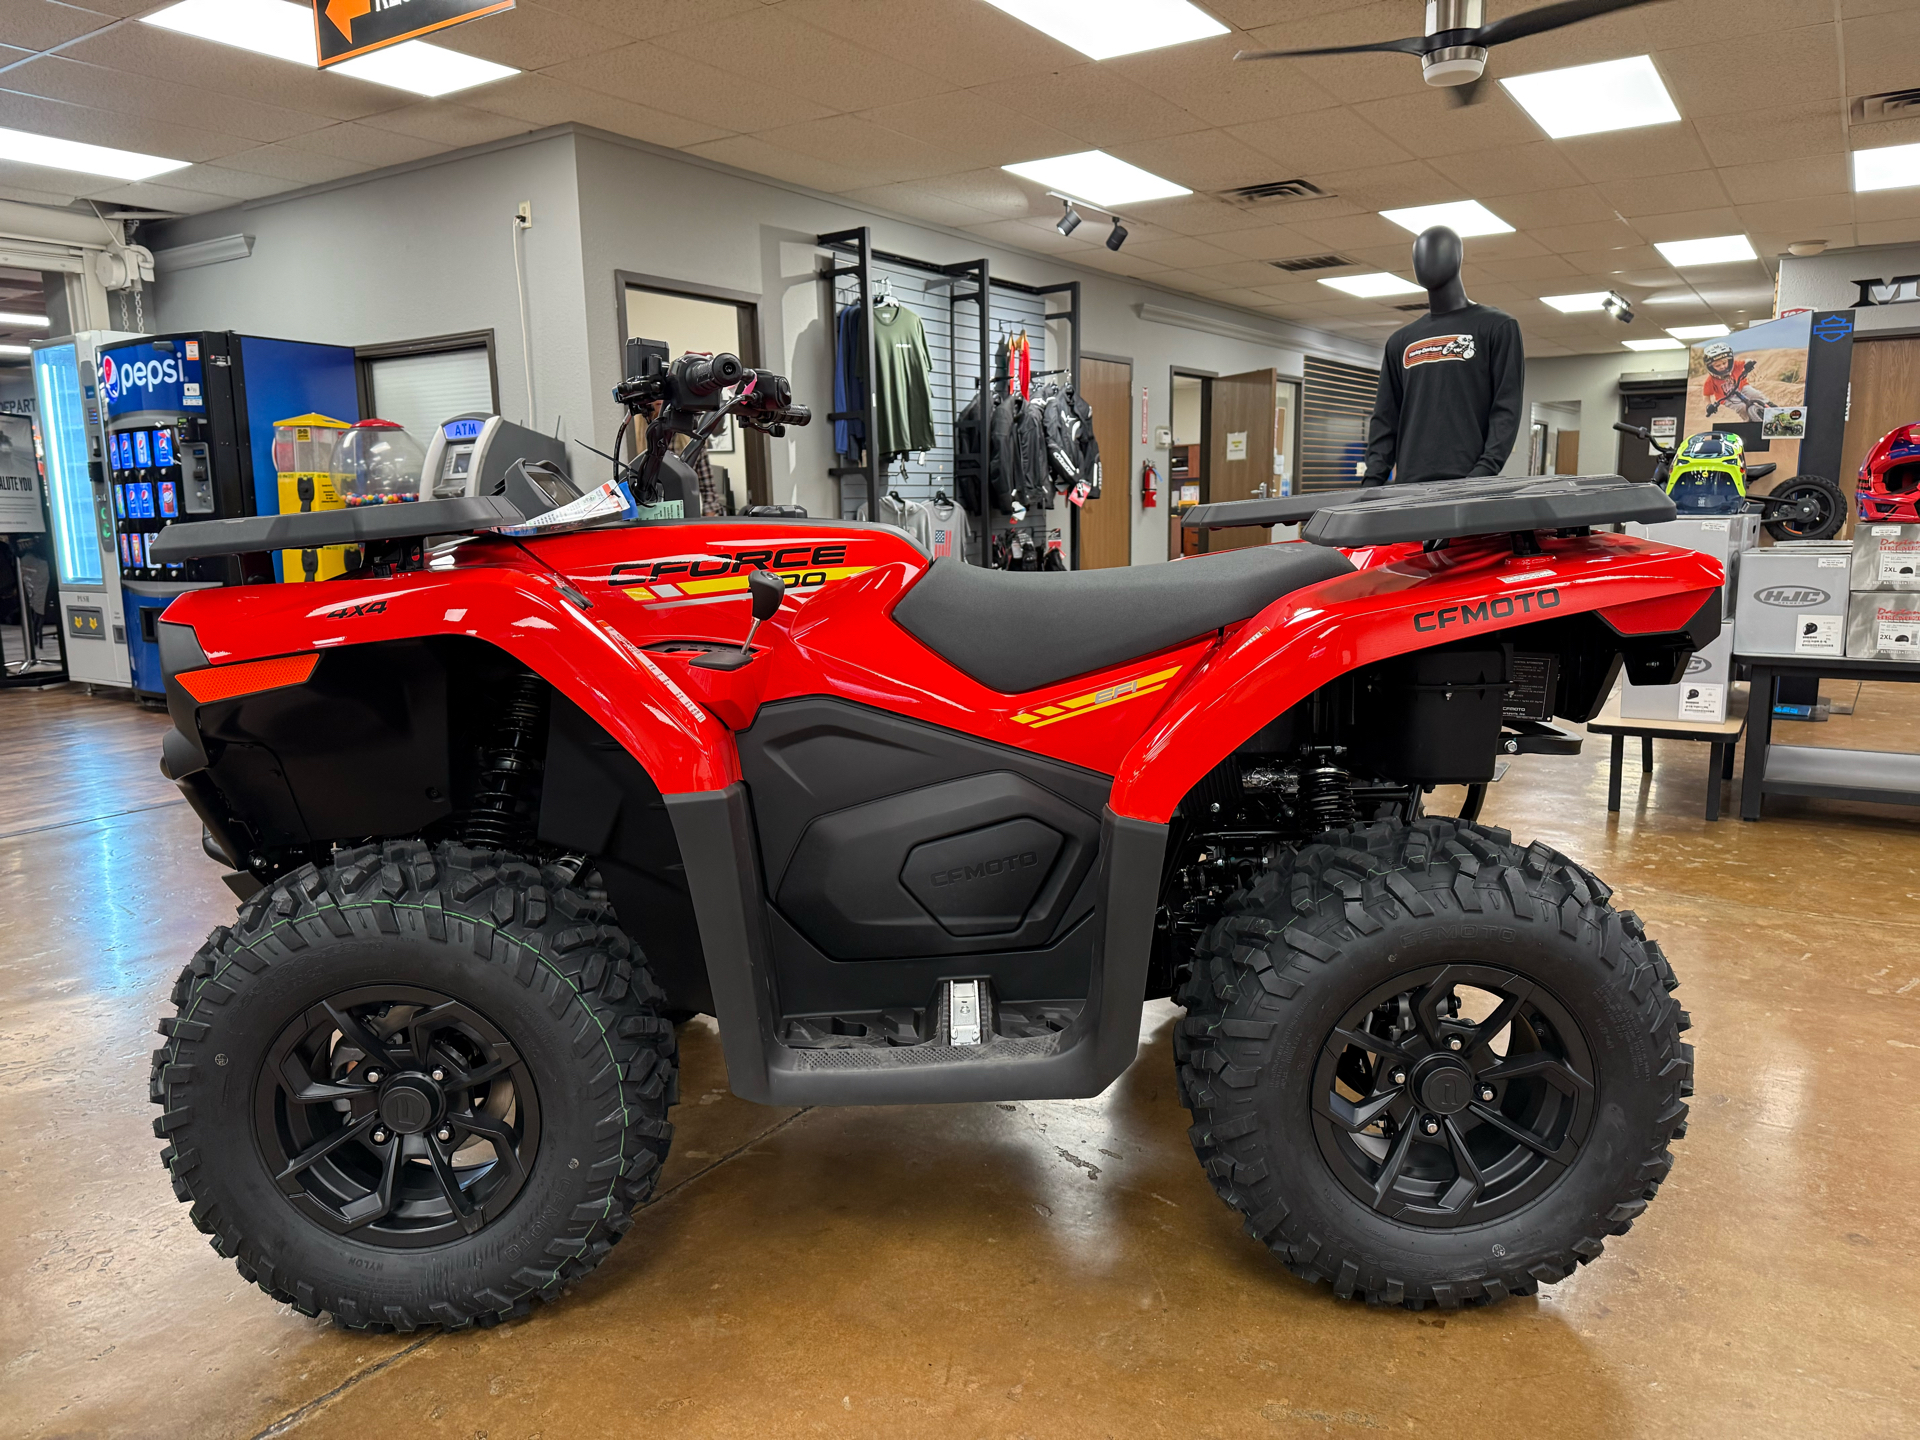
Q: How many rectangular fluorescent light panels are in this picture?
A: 12